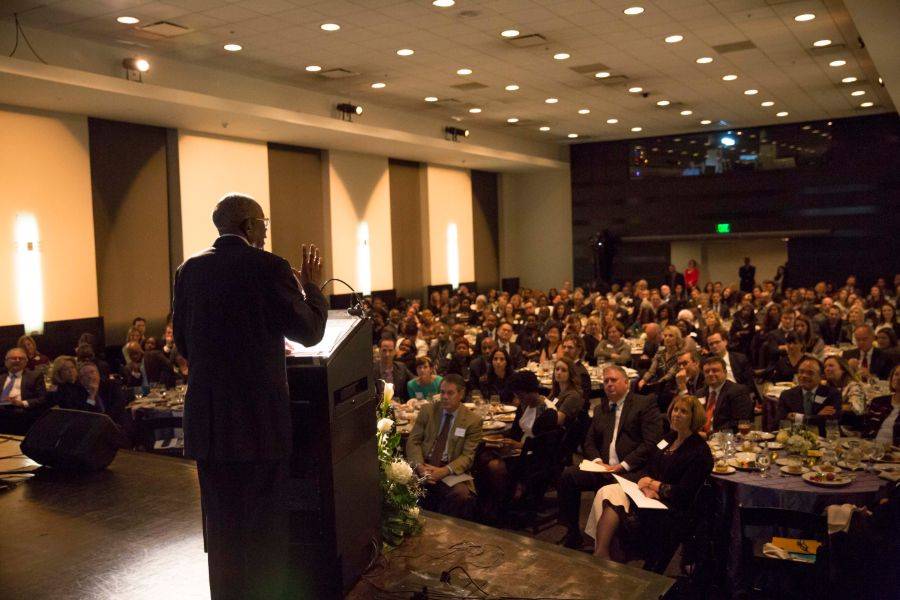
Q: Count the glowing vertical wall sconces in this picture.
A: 3